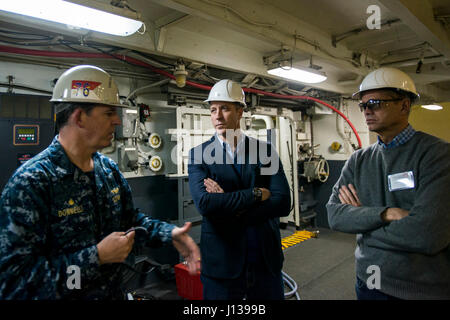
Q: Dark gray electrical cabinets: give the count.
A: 1